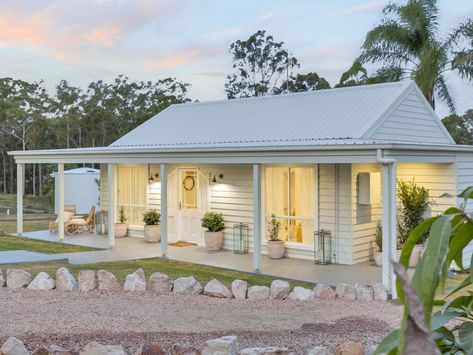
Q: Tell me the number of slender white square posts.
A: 6